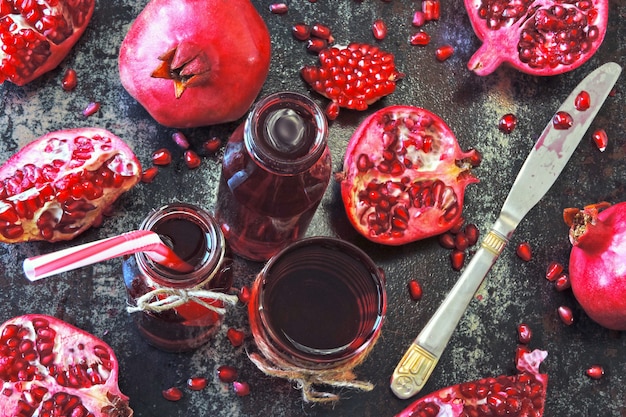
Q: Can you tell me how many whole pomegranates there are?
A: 2